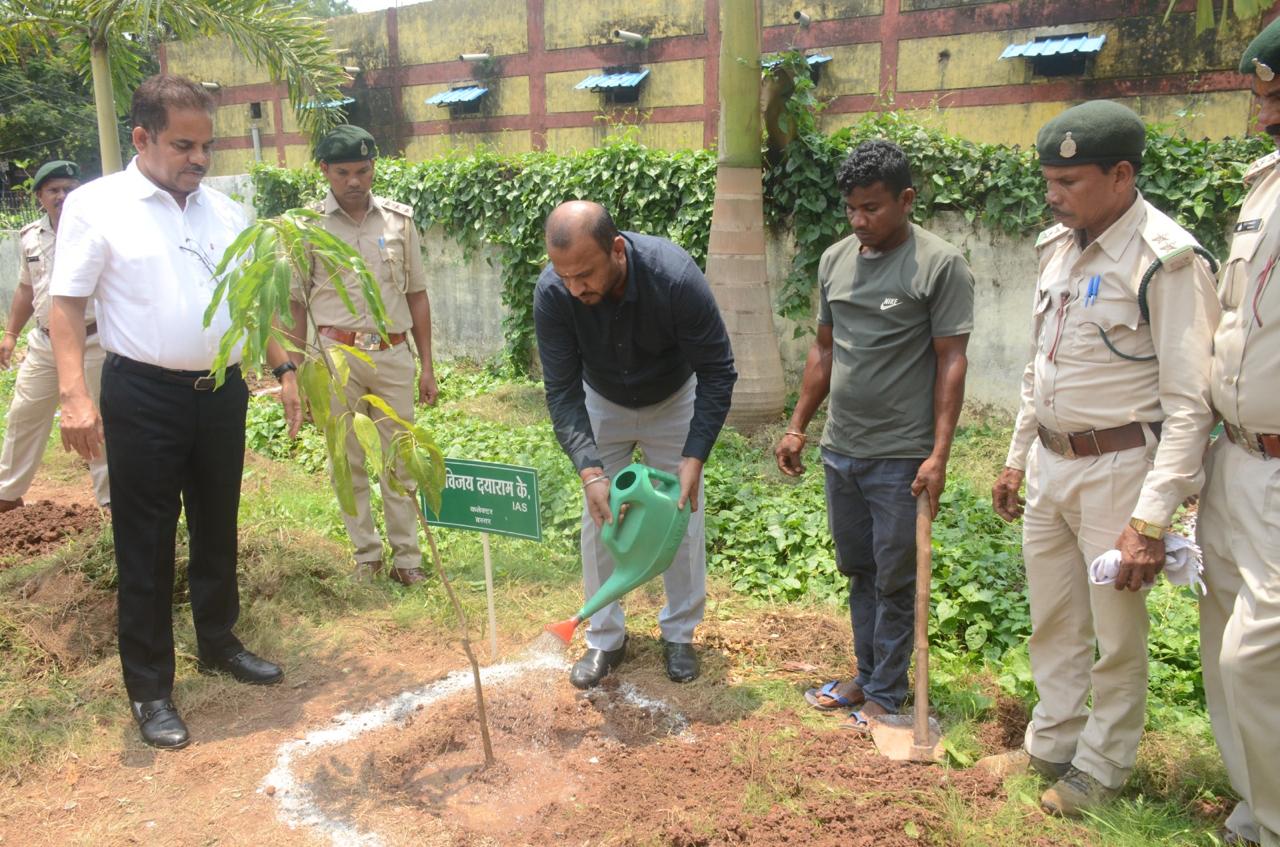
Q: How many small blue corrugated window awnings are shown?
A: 5